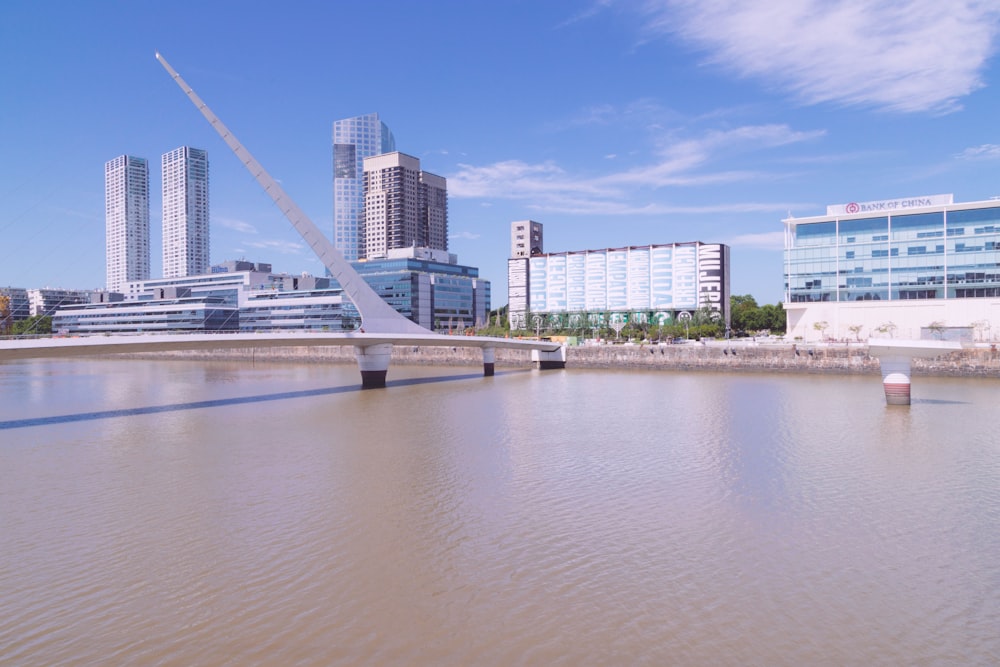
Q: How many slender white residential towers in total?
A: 2